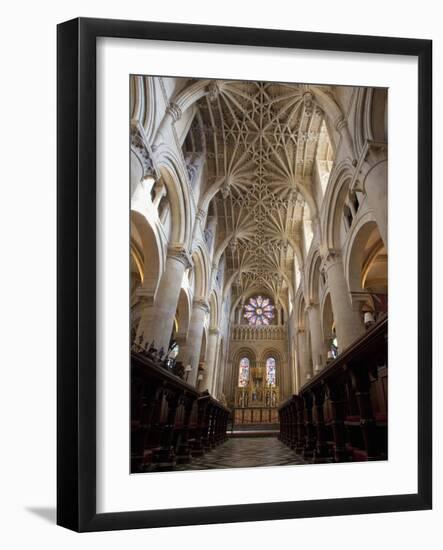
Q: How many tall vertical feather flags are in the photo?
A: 0